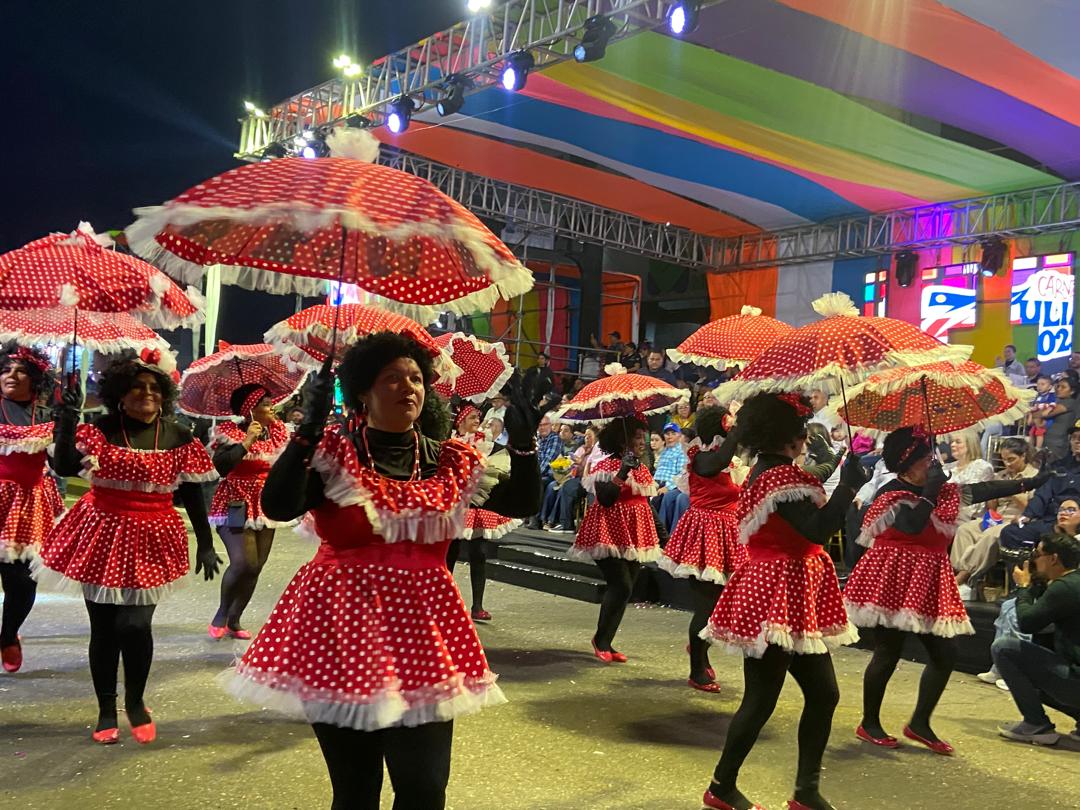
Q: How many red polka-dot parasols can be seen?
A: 10